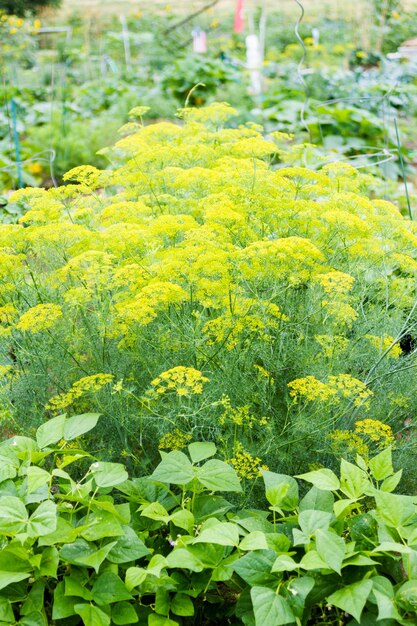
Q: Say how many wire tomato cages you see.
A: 2